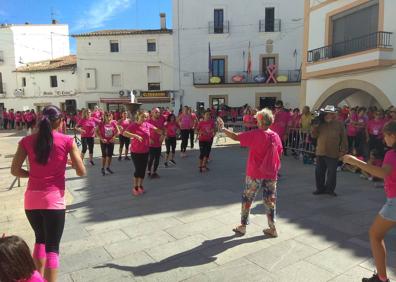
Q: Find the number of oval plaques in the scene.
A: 4